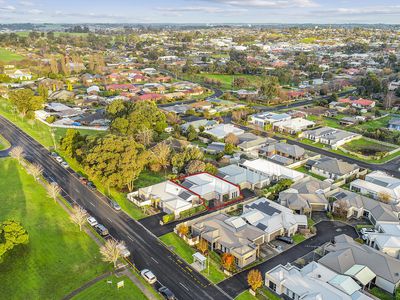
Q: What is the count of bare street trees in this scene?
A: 5